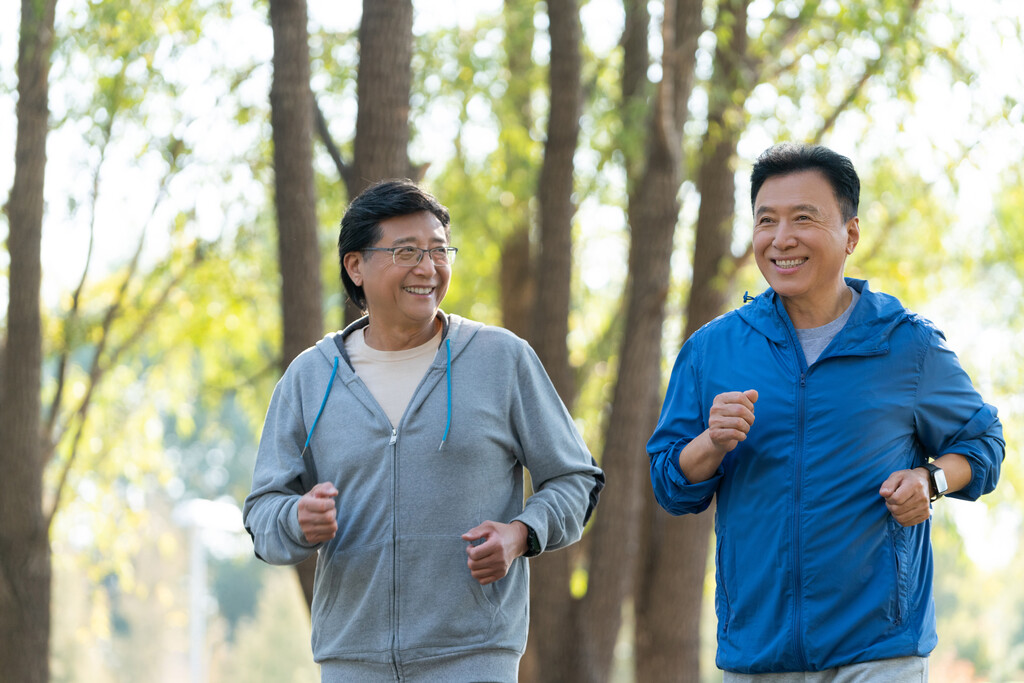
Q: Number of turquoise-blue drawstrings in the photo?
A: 2